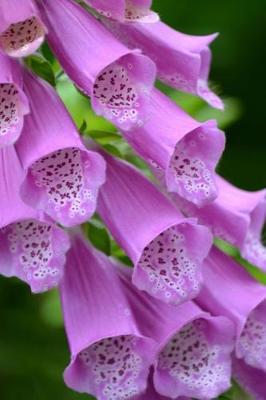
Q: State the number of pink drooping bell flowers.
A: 13